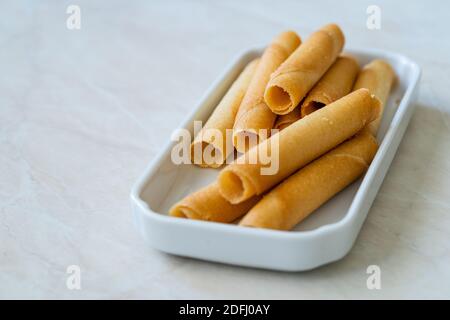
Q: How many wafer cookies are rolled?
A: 9